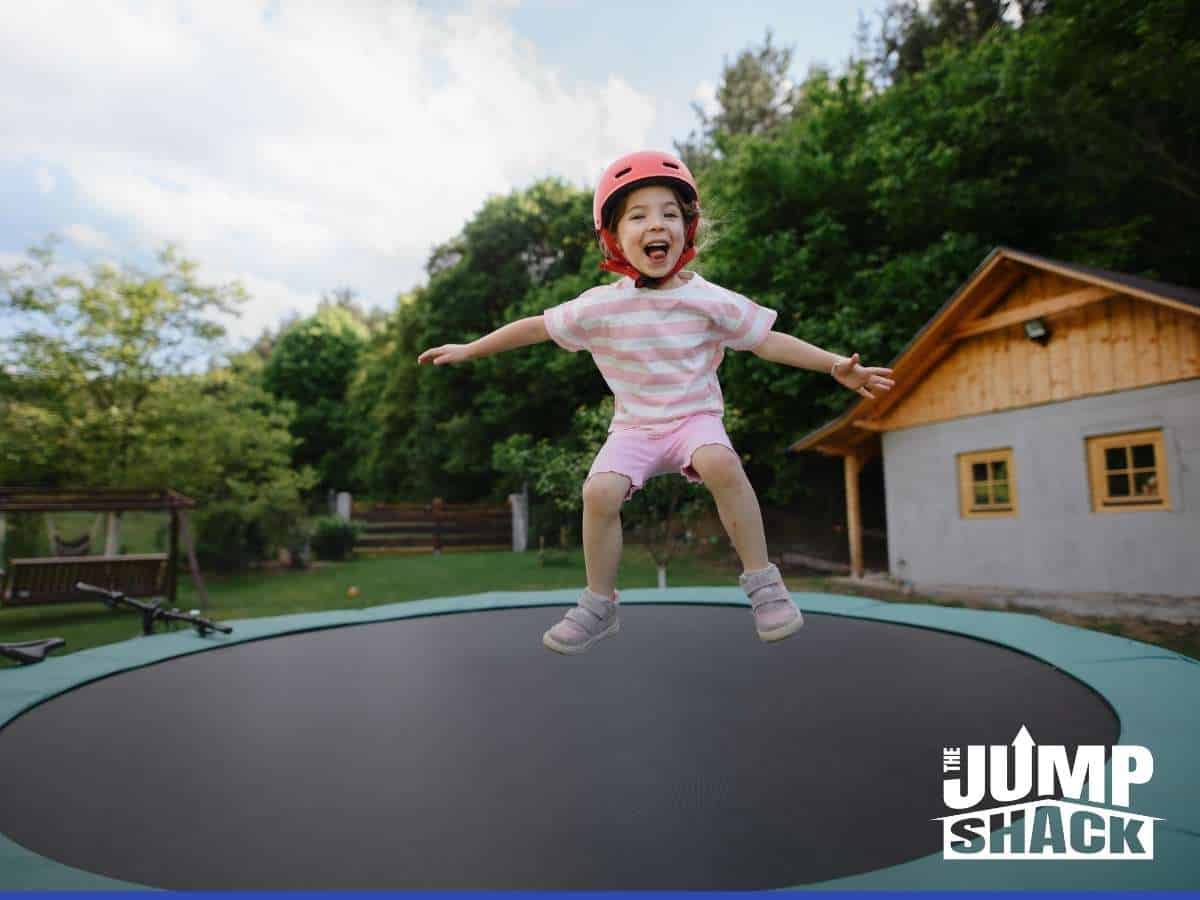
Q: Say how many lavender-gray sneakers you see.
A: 2